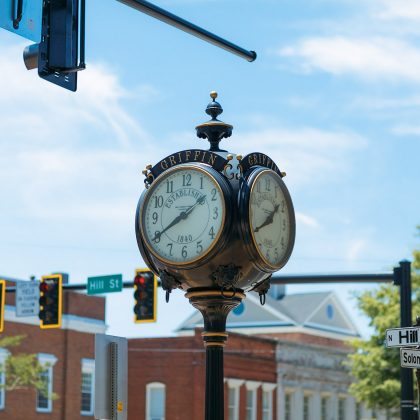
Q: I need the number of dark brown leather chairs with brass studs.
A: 0